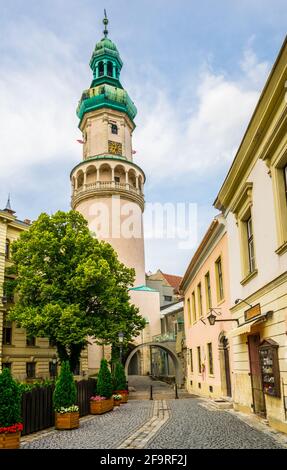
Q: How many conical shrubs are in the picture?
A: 4